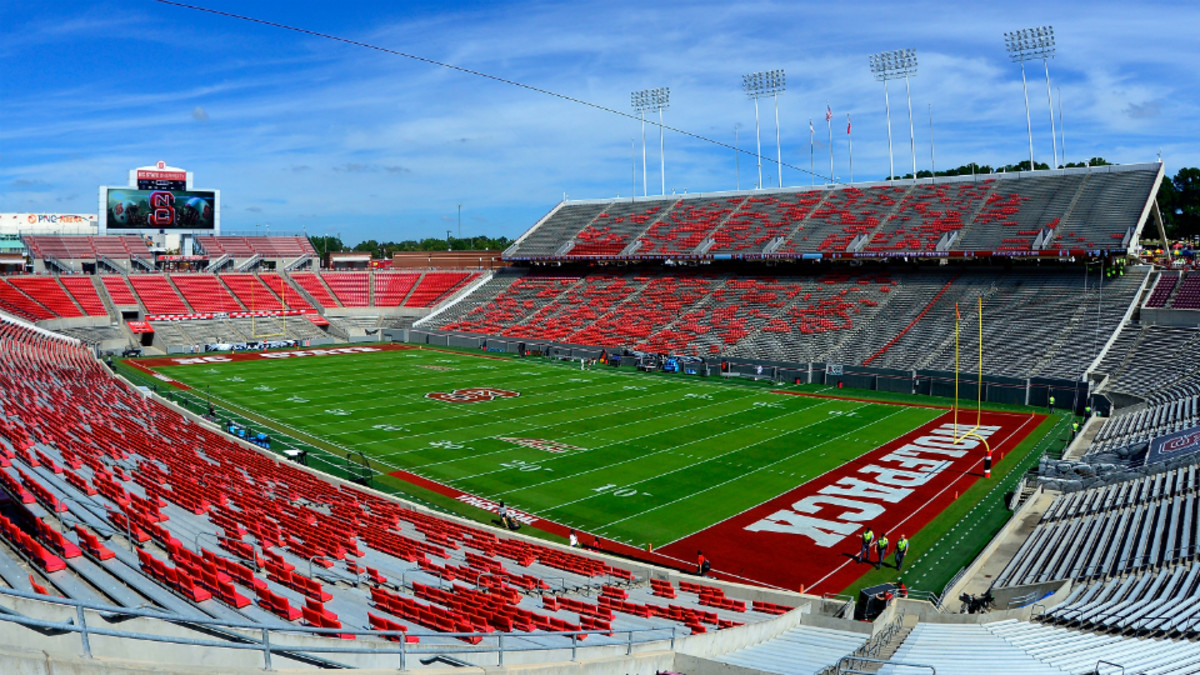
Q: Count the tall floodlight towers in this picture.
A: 4